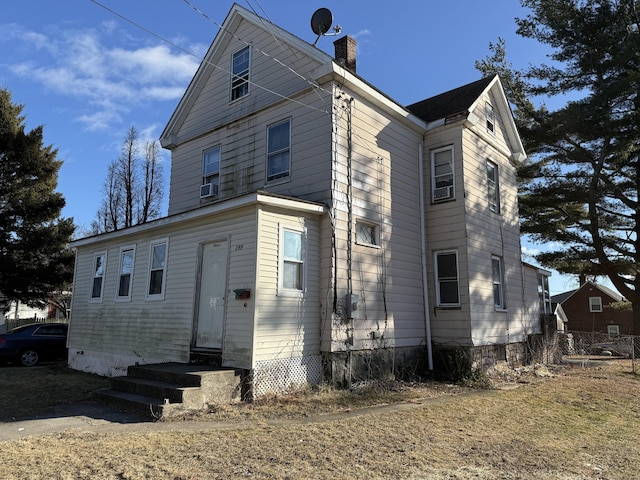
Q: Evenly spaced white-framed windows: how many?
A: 3